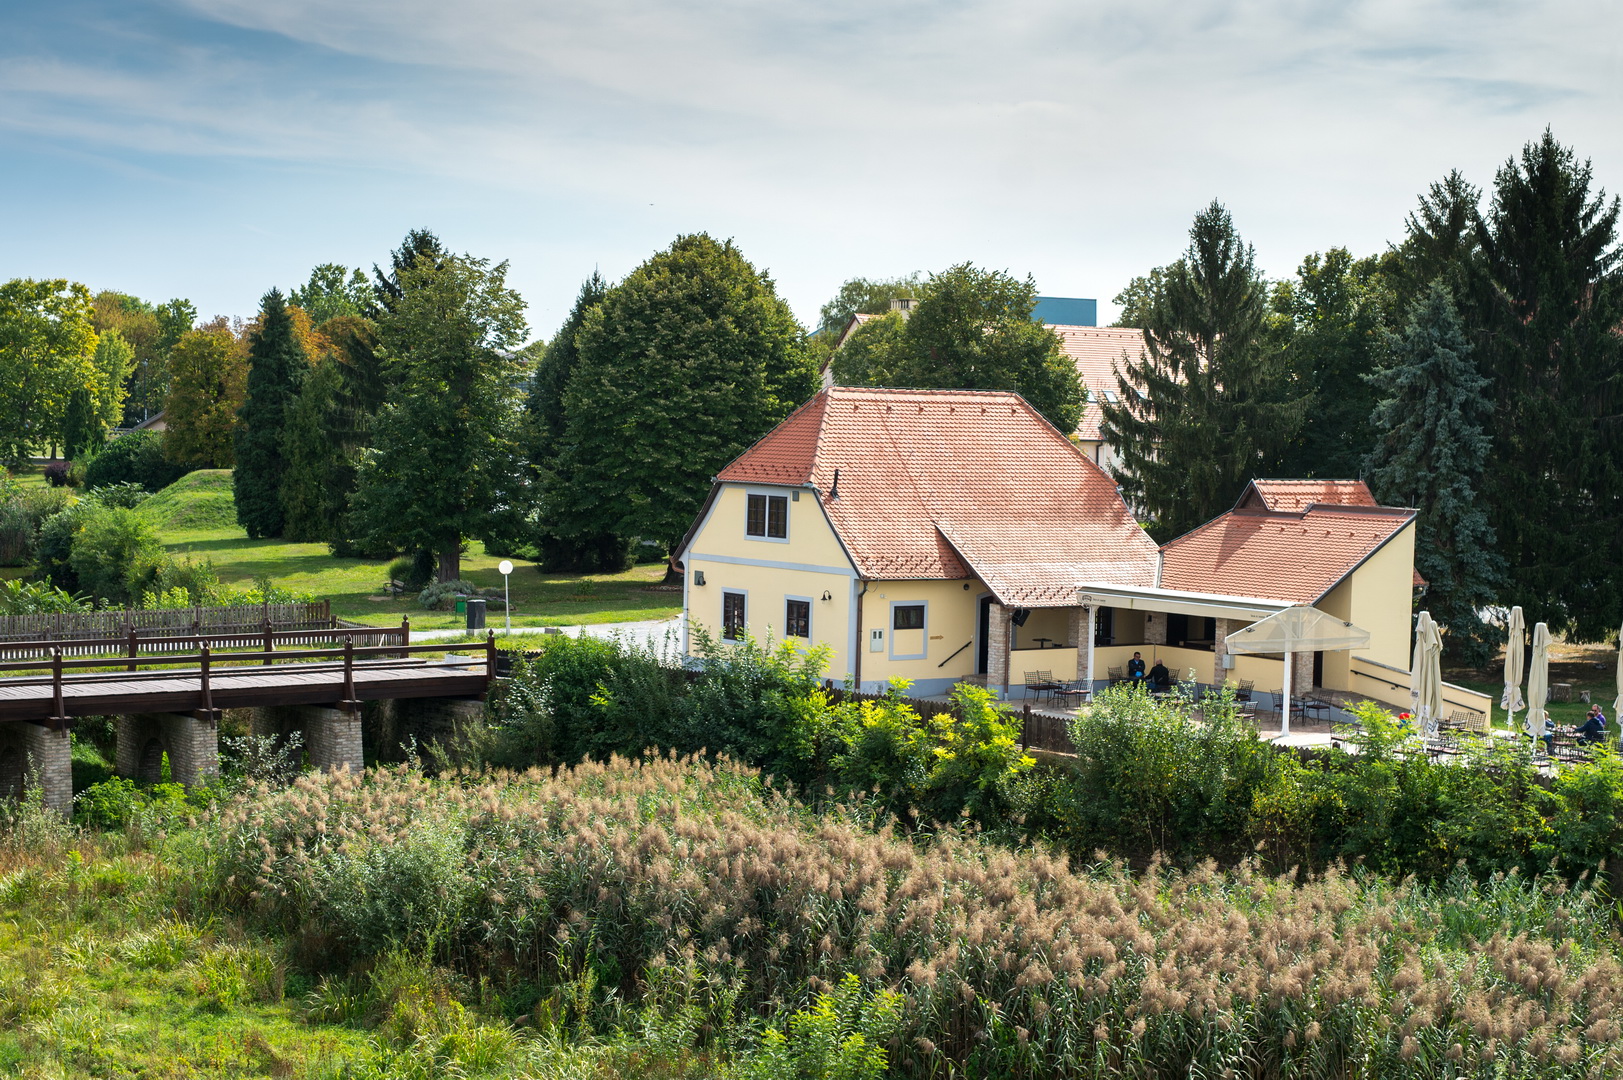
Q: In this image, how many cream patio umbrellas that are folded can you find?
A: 5